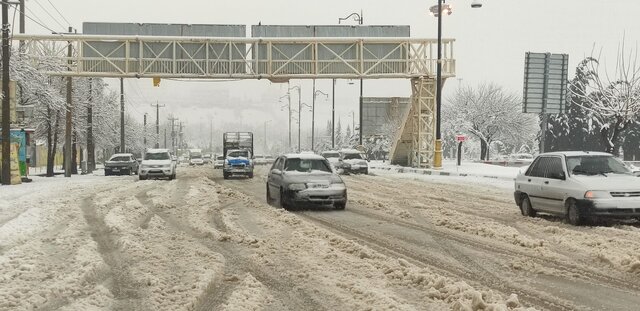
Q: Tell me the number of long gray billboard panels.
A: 2